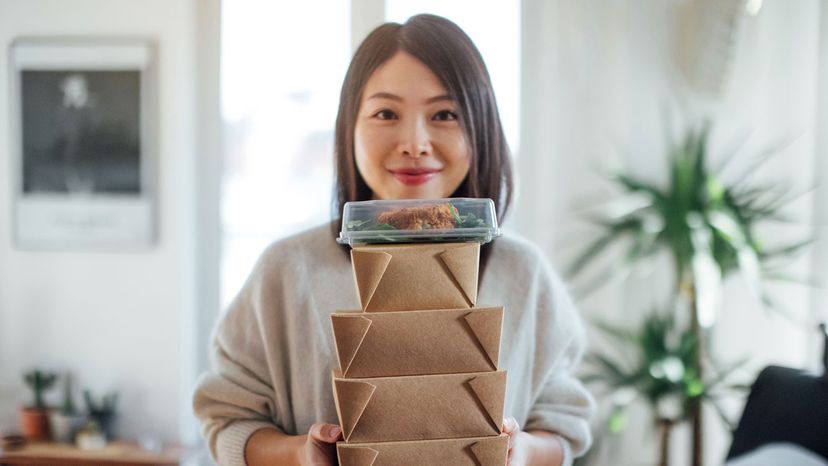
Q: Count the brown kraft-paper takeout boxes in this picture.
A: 4